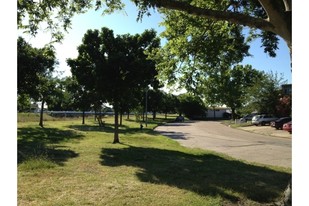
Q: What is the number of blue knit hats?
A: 0